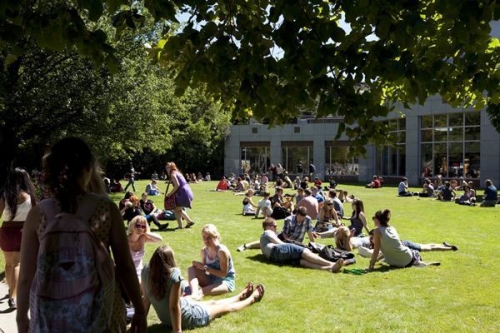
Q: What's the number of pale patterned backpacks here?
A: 1